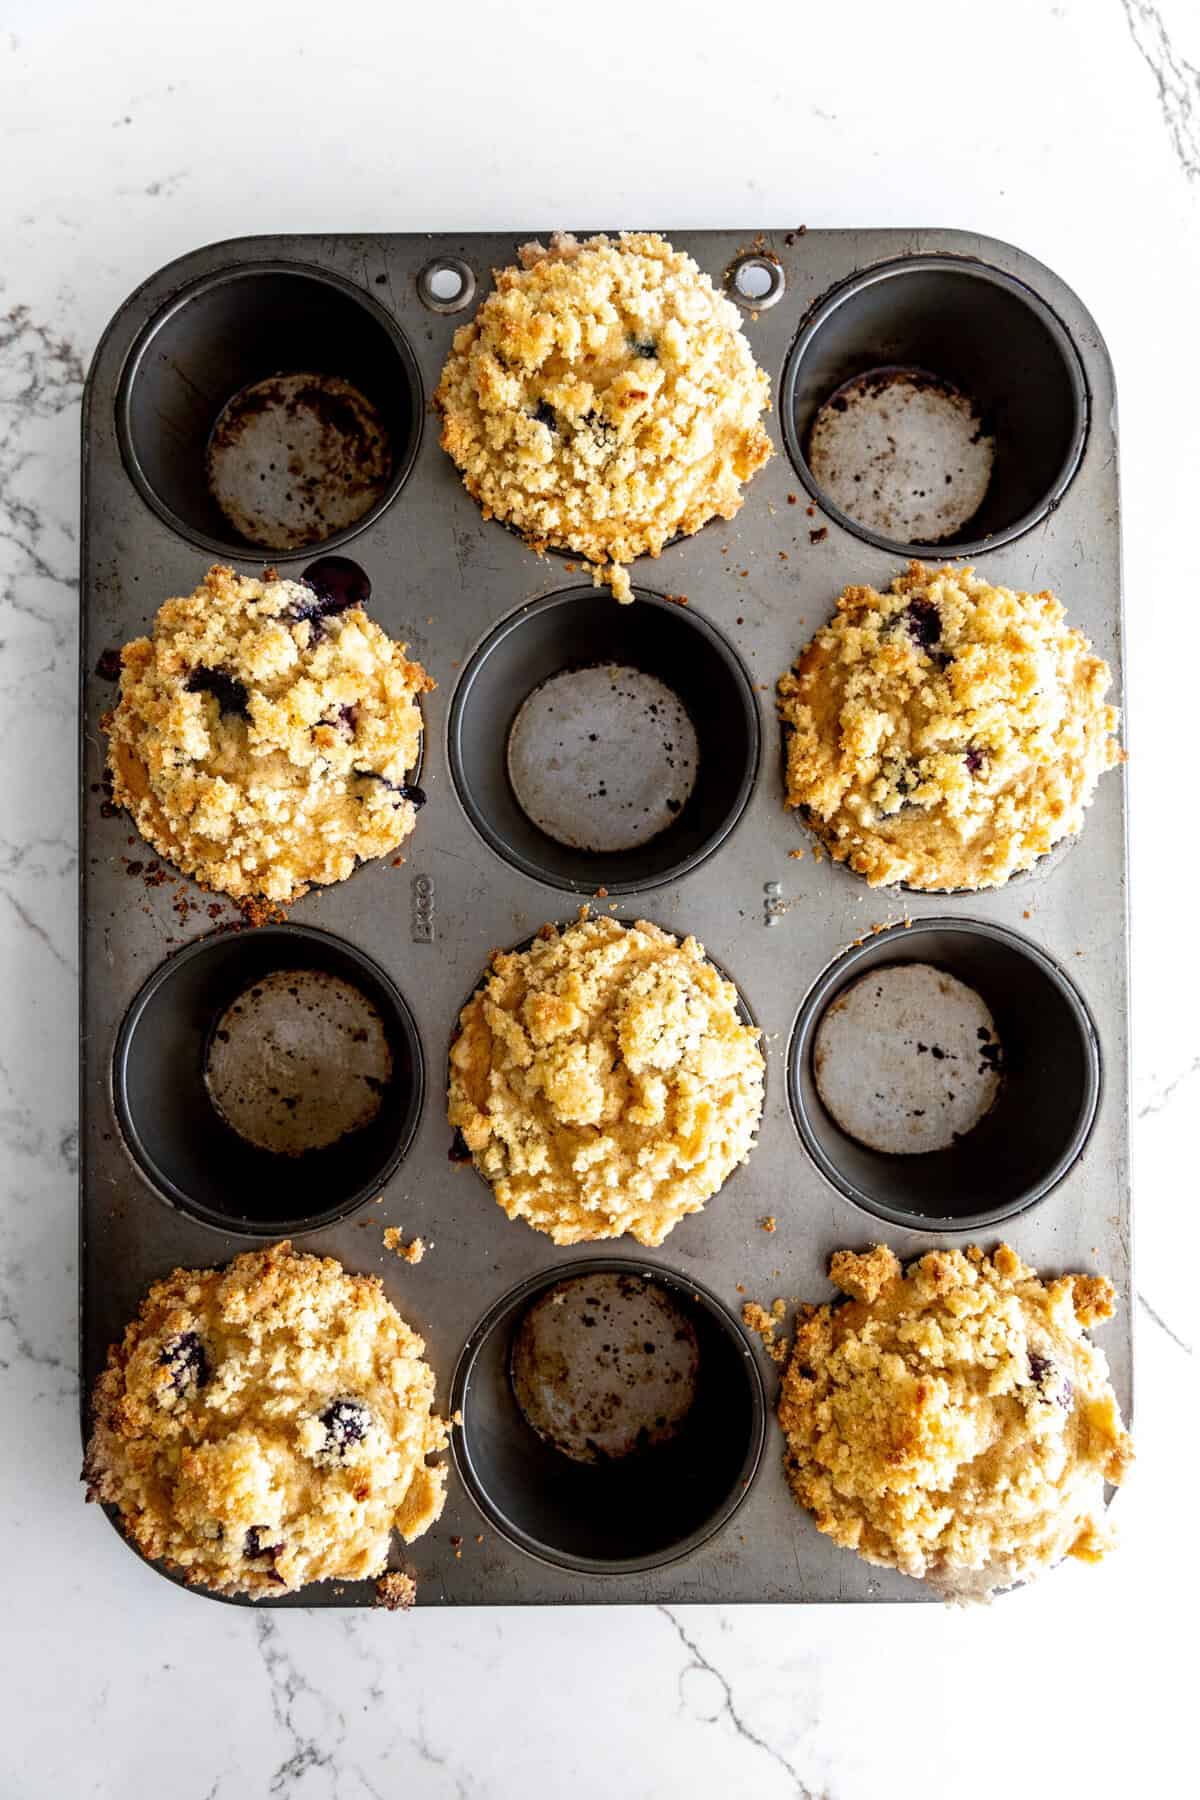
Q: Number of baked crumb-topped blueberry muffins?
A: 6